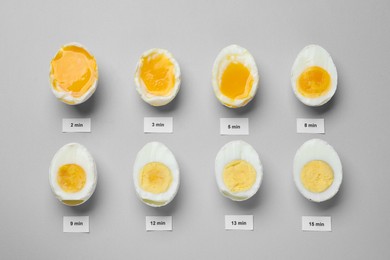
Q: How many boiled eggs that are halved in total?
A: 8